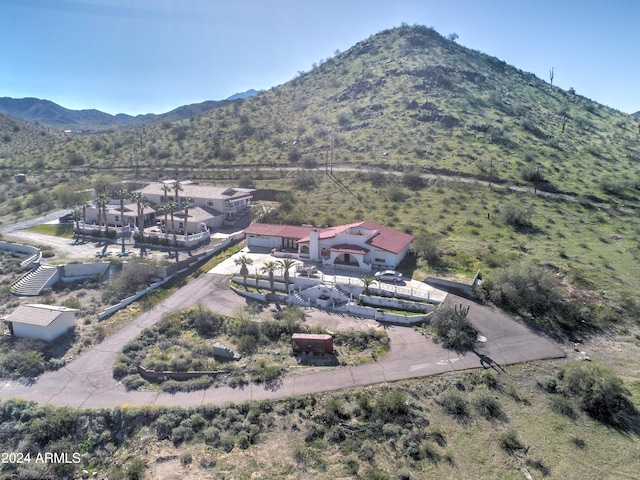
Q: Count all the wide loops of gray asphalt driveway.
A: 1